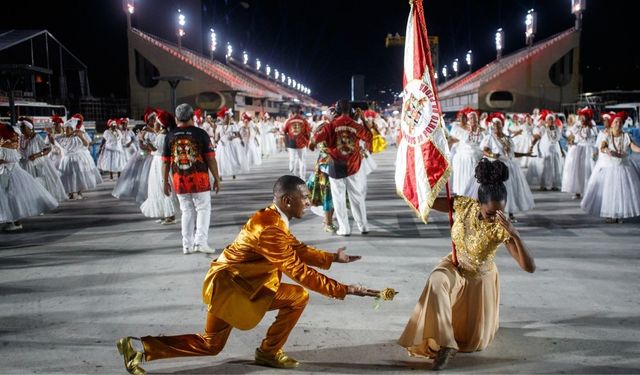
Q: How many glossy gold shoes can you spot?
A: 2